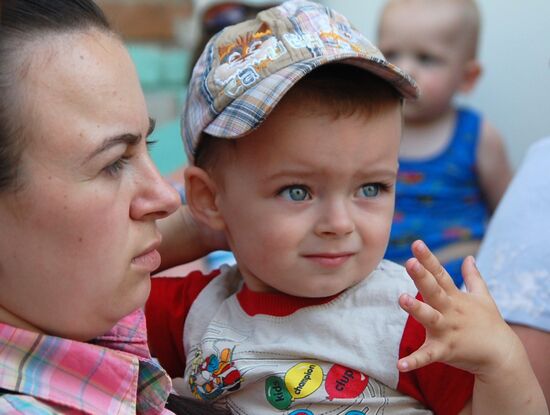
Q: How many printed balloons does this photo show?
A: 3